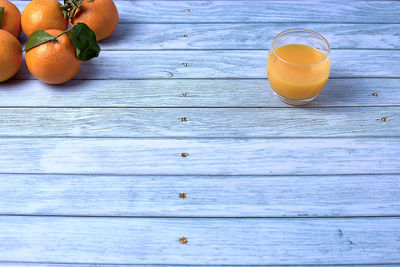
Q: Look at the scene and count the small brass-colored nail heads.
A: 10